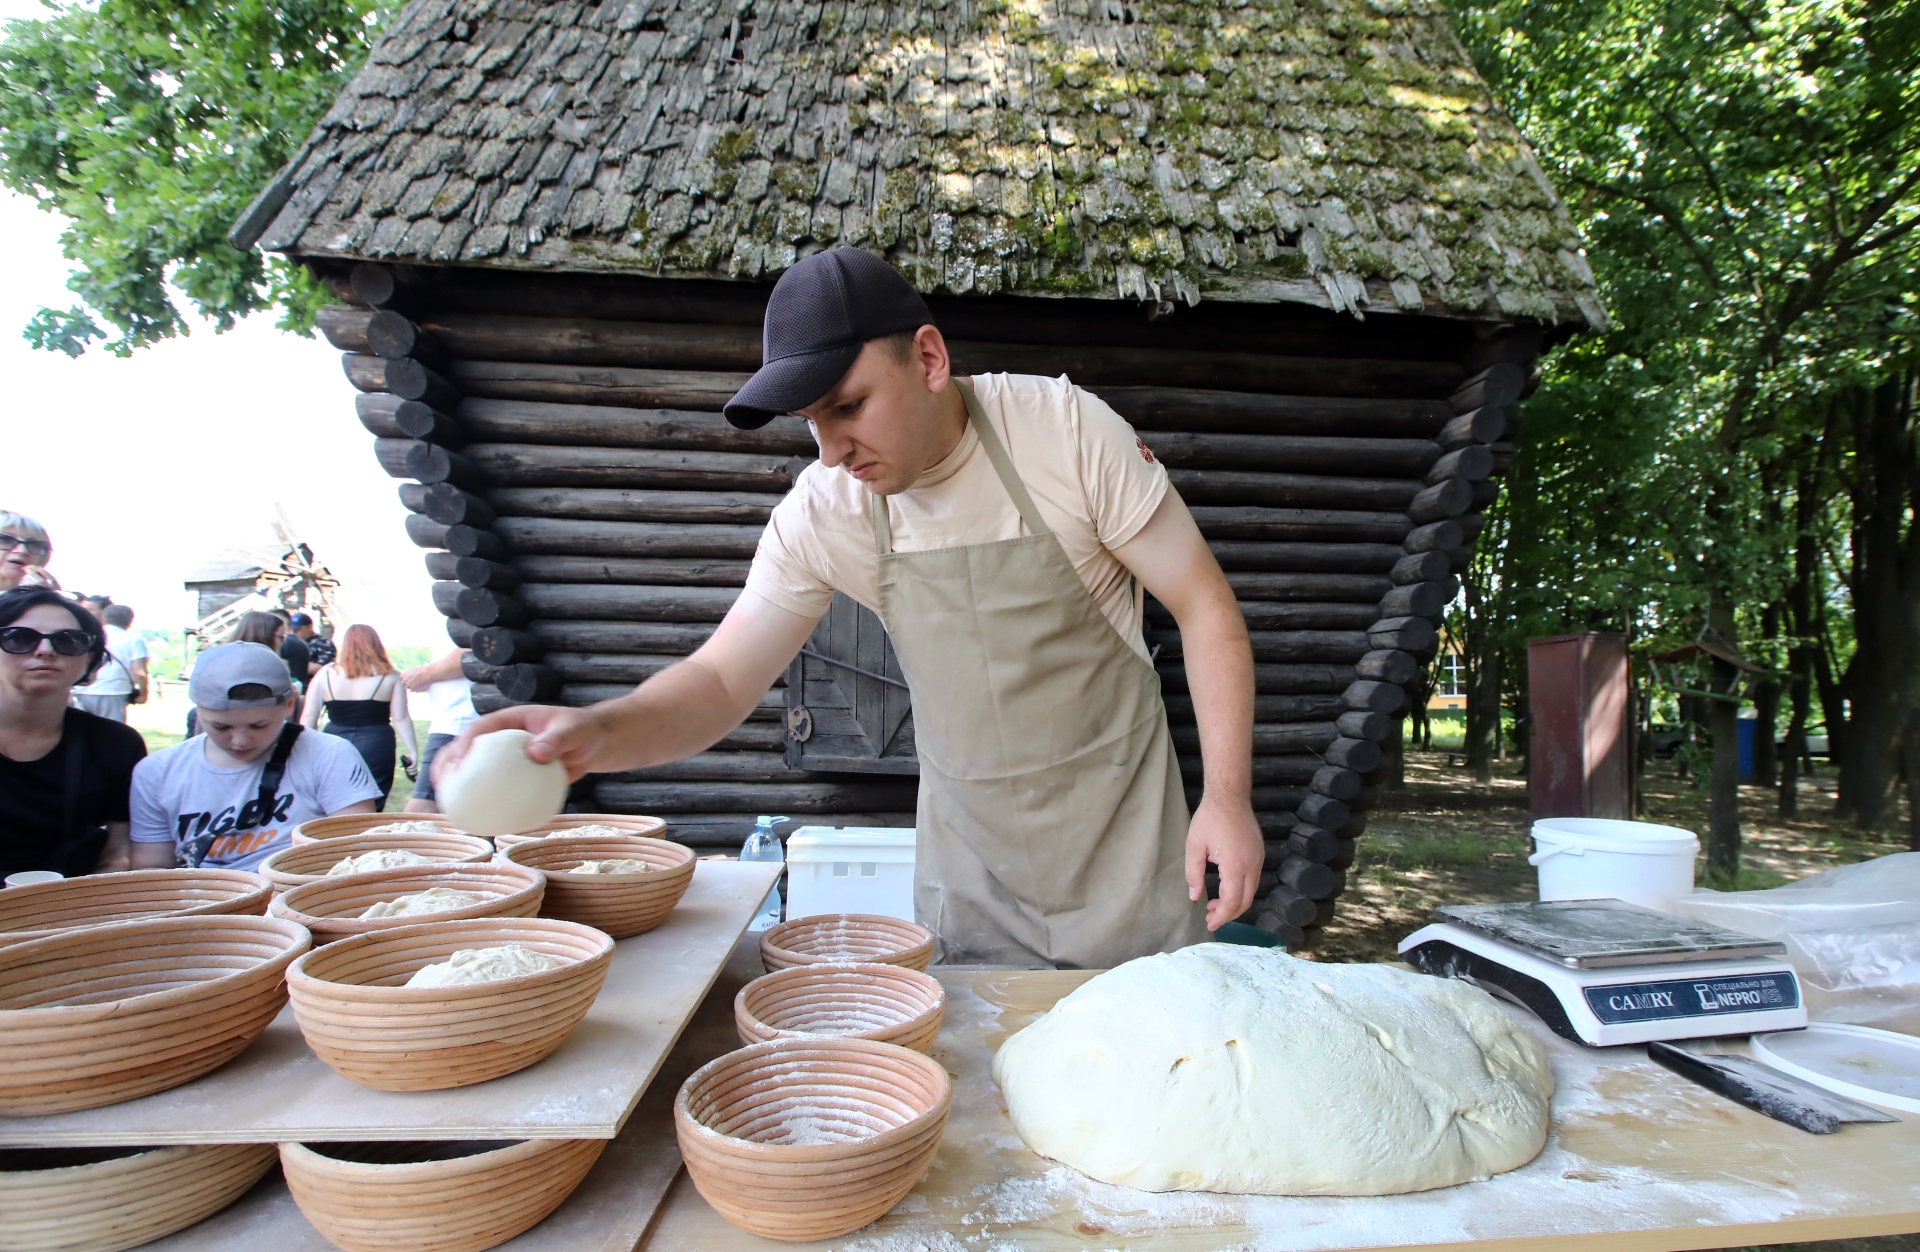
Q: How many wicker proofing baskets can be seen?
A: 13